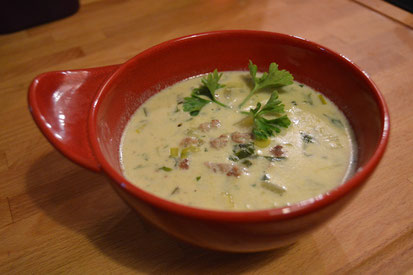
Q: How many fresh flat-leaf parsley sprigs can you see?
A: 3